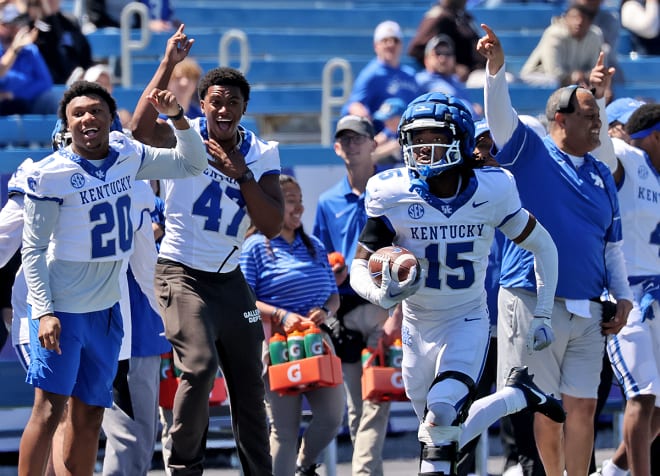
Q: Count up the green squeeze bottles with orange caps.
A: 5